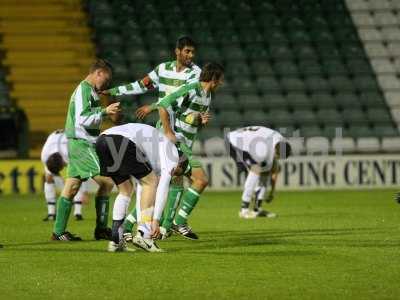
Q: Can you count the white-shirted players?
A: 3